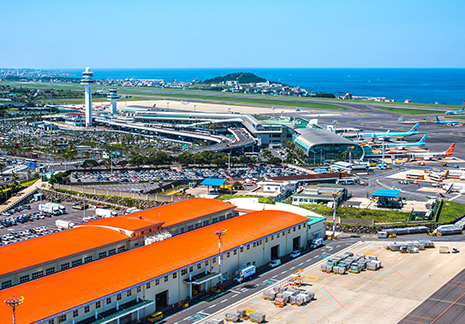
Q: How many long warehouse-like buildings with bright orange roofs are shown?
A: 2